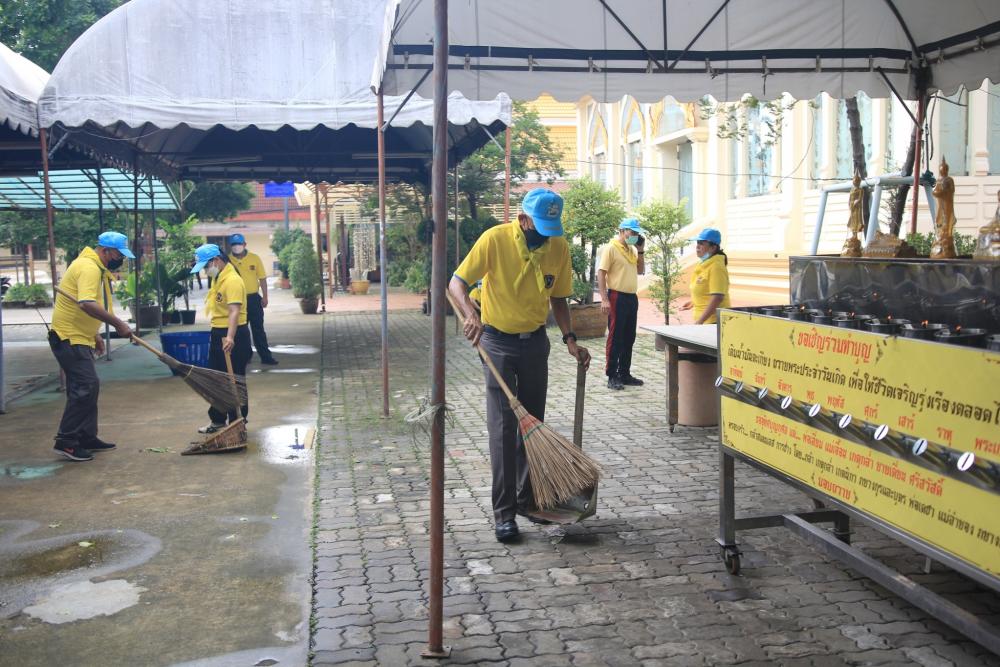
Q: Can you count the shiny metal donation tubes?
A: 9